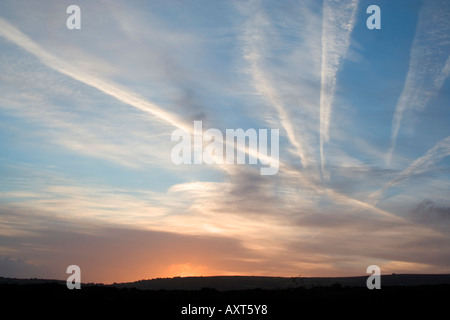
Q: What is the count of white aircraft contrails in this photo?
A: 5